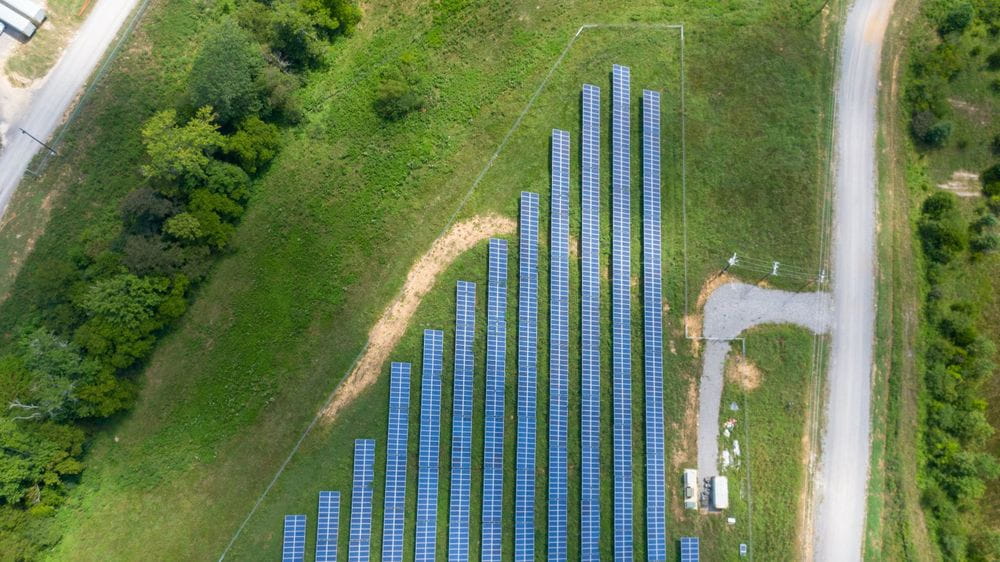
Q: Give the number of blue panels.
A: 13